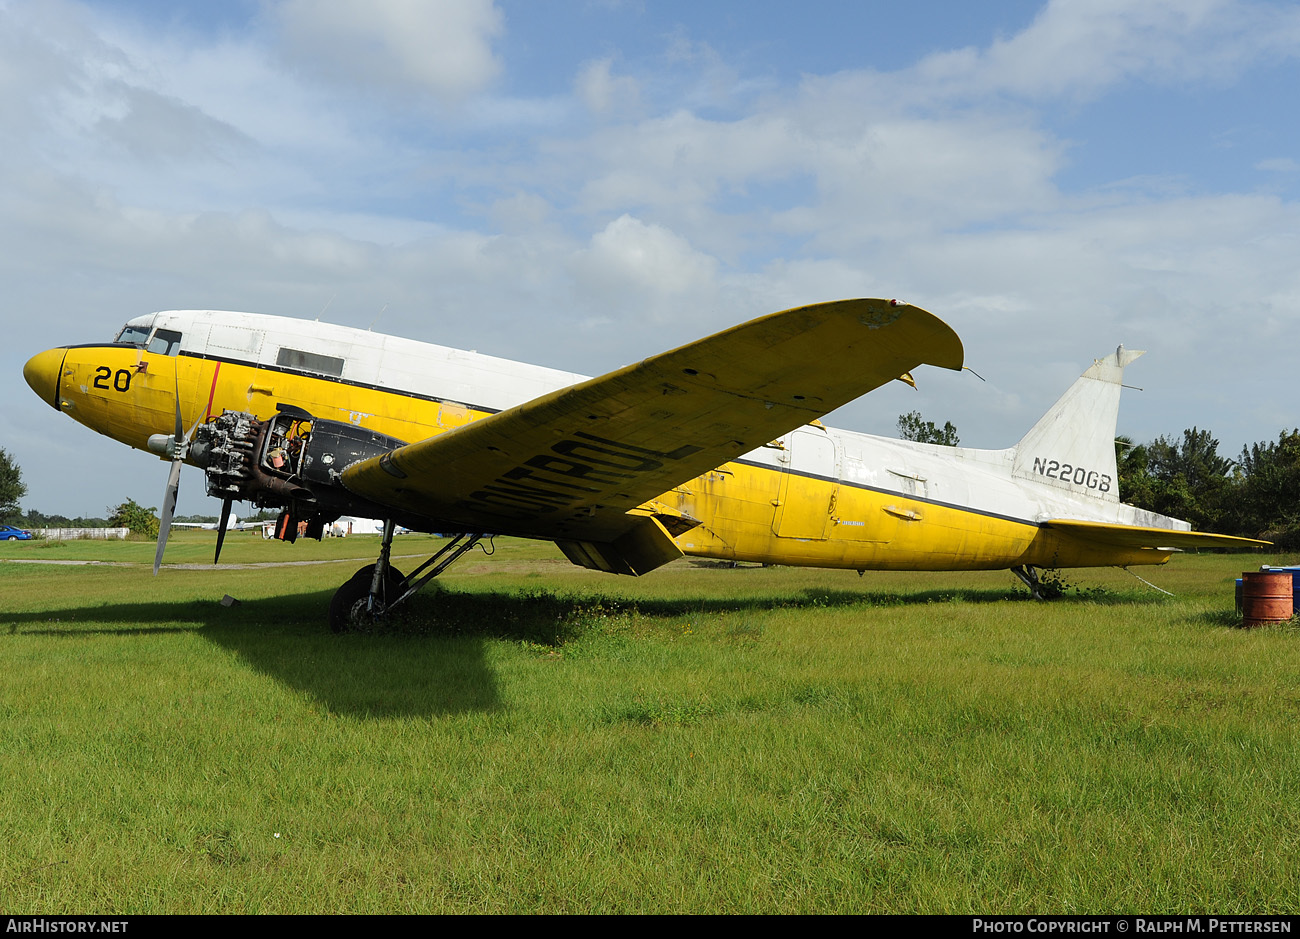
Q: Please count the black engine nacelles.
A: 1